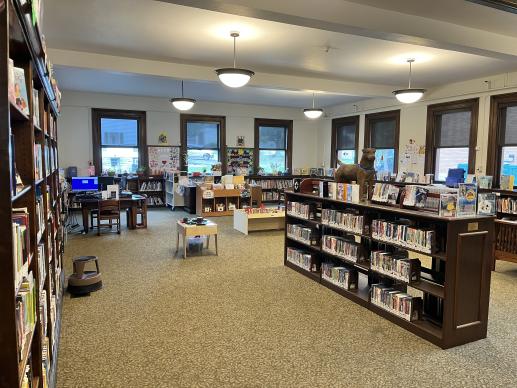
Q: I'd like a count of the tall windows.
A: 7